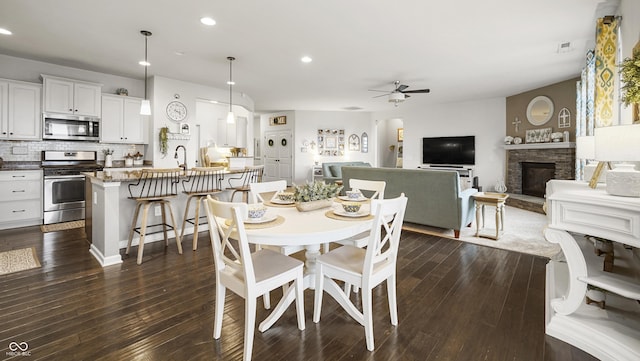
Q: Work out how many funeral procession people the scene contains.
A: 0